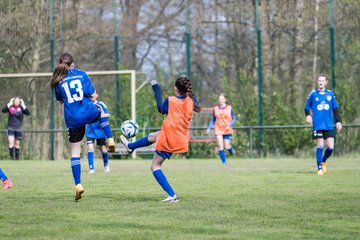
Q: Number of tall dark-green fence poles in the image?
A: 5